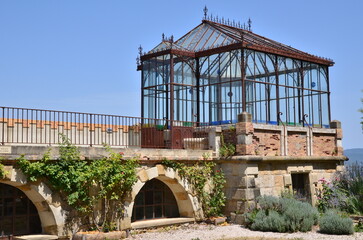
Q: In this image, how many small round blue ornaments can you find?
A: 4